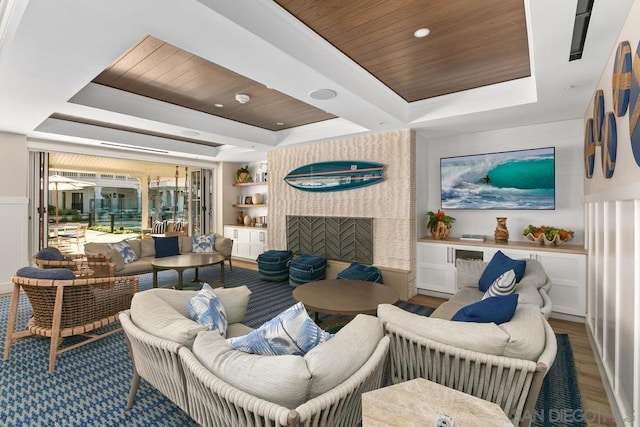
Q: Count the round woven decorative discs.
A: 5